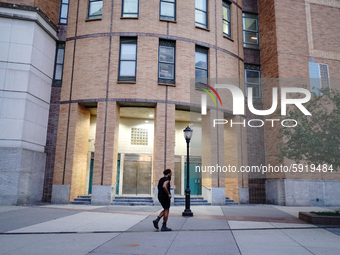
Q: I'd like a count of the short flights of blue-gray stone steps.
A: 4